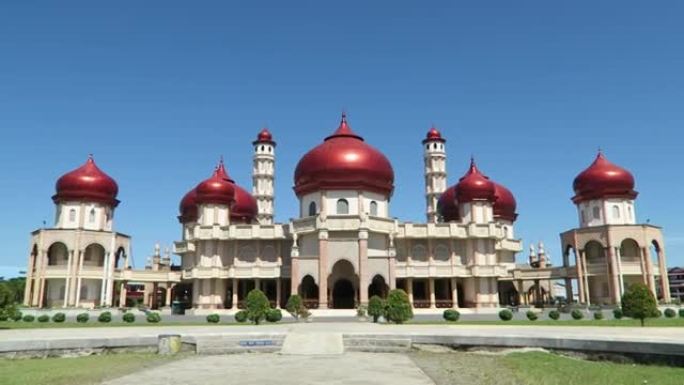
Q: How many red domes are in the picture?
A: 9